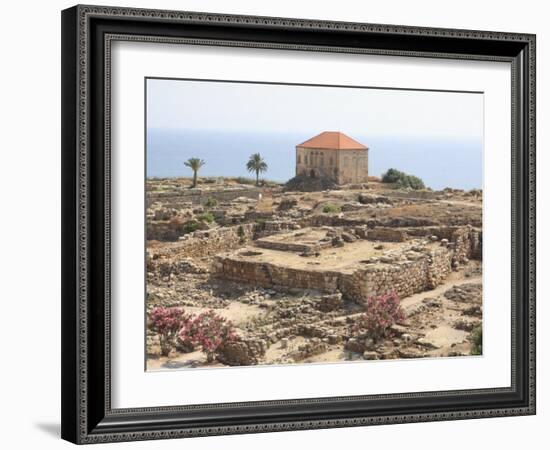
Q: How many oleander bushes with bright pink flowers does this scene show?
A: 3